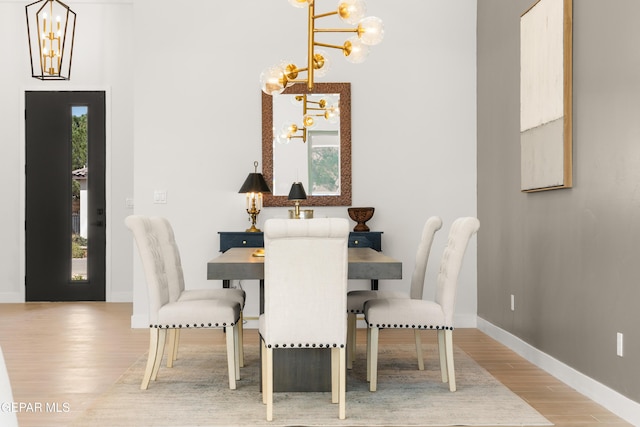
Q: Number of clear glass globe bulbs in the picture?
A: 7